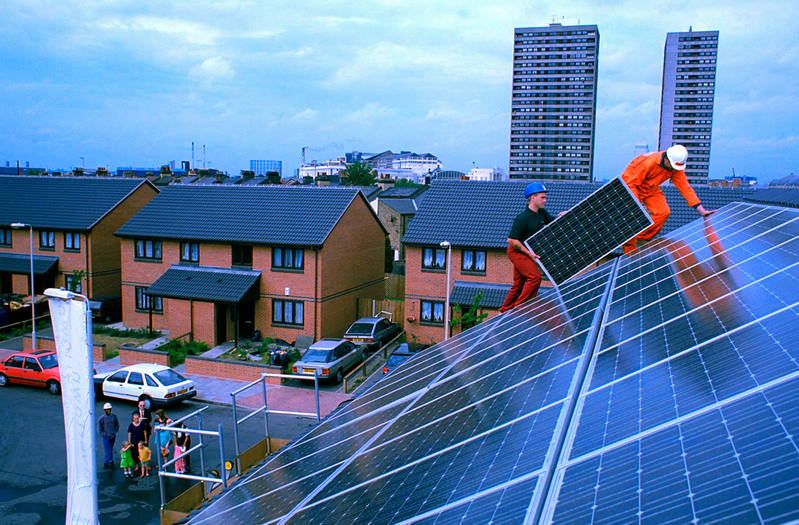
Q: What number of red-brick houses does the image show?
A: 3